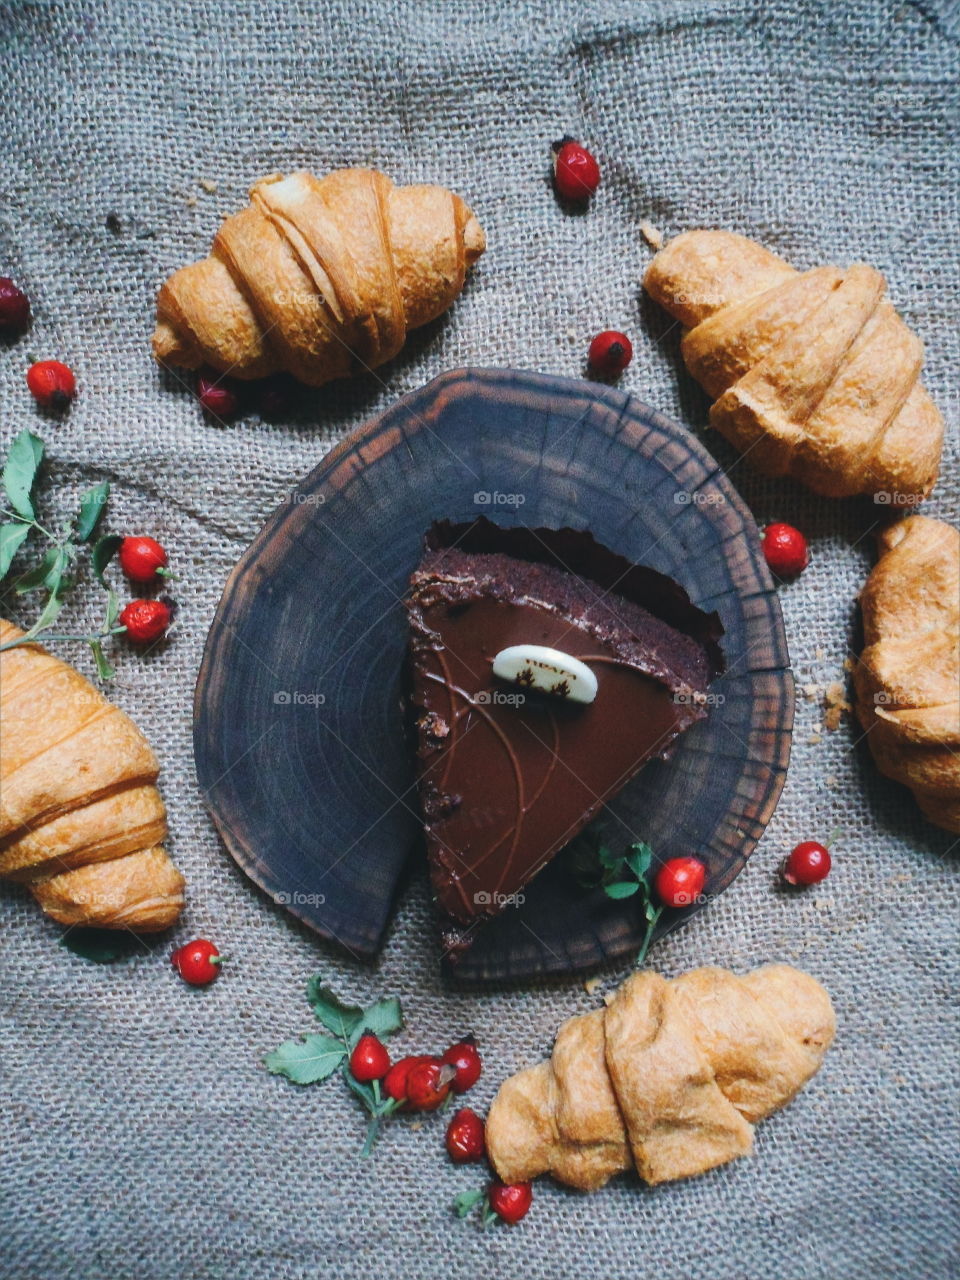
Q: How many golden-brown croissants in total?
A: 5